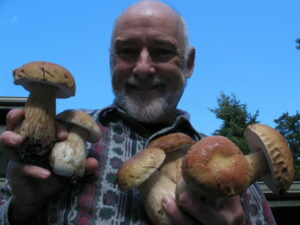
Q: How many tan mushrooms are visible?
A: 6